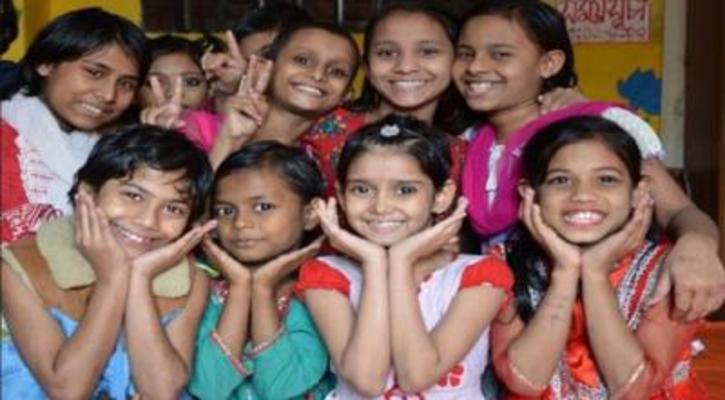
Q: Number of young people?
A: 10